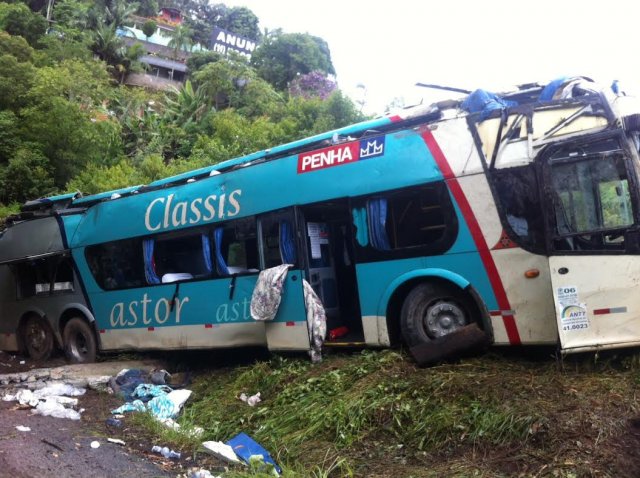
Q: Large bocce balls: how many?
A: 0